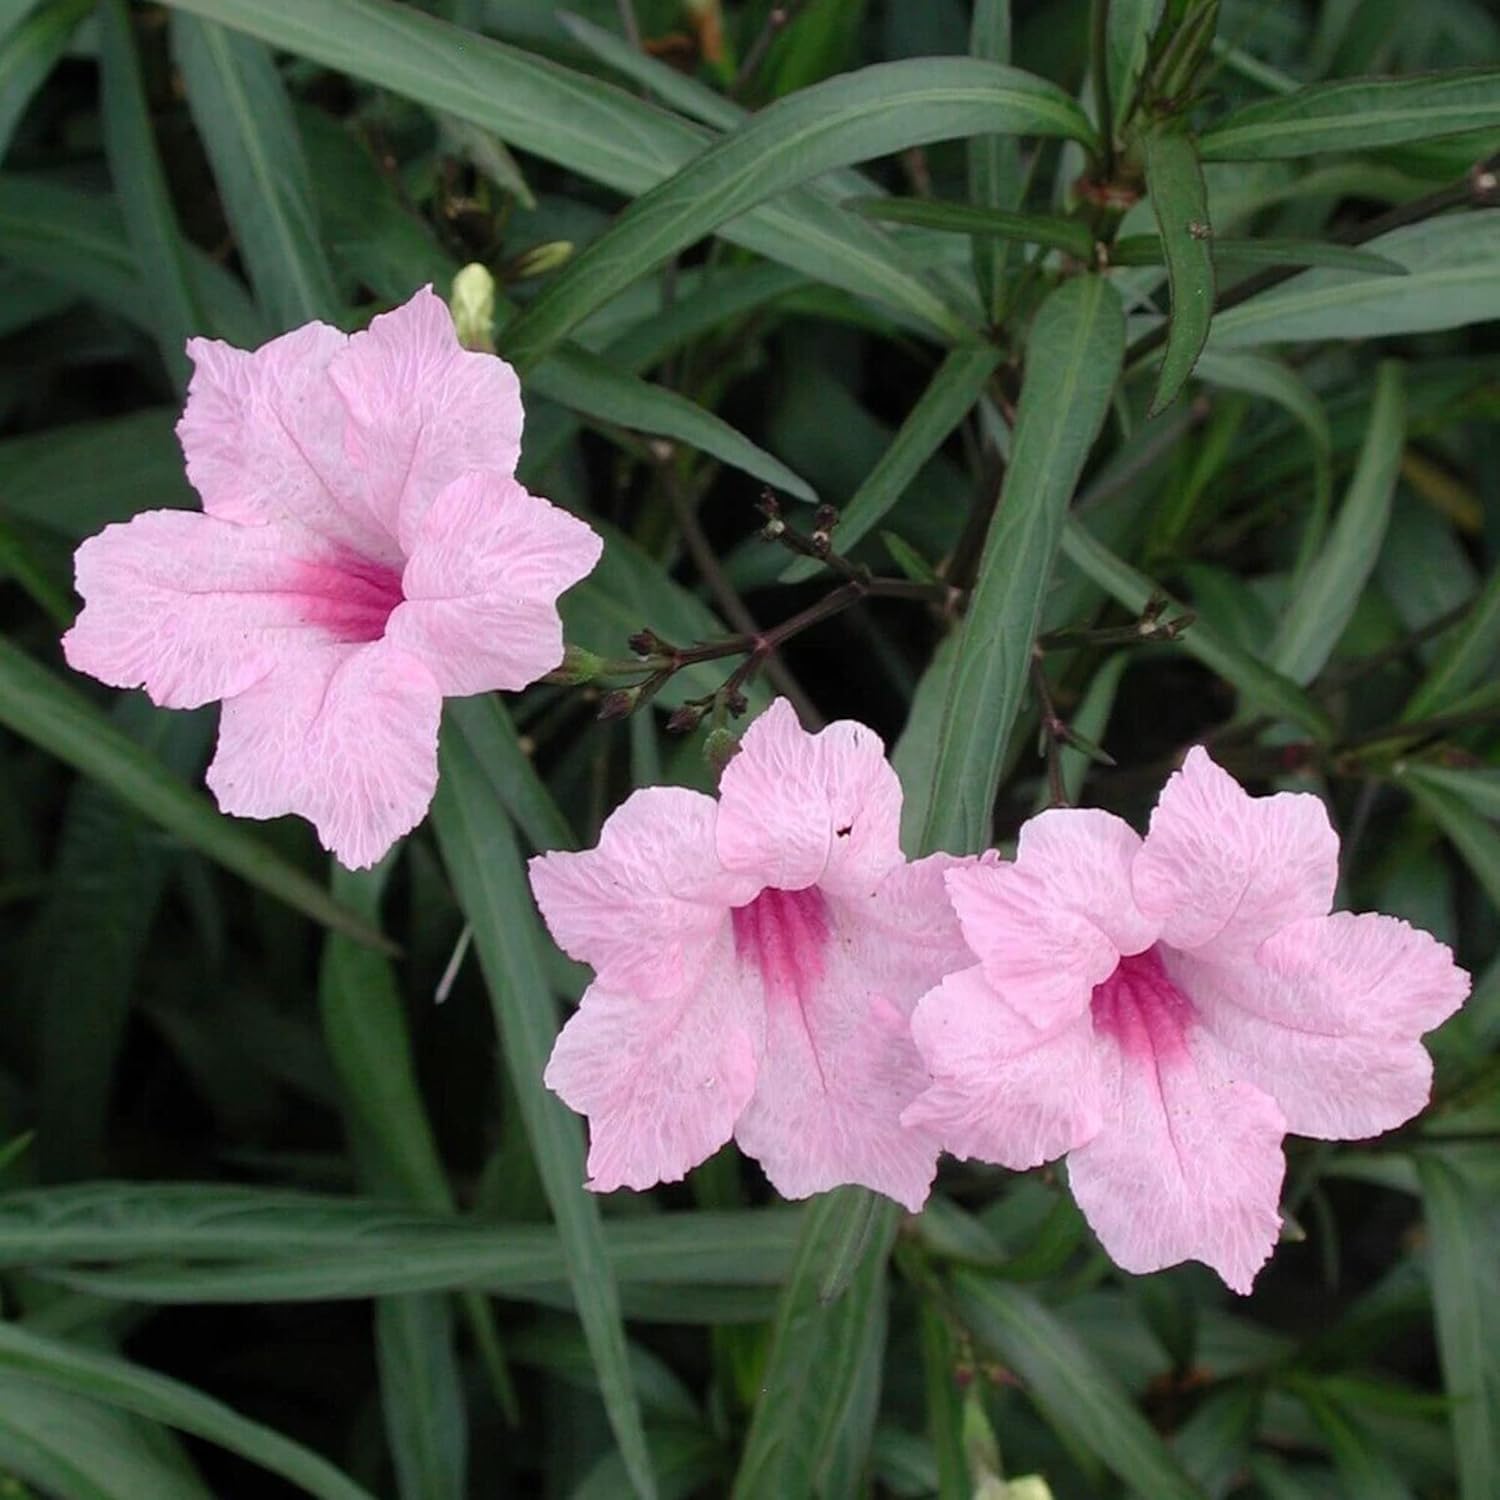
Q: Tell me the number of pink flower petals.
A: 15